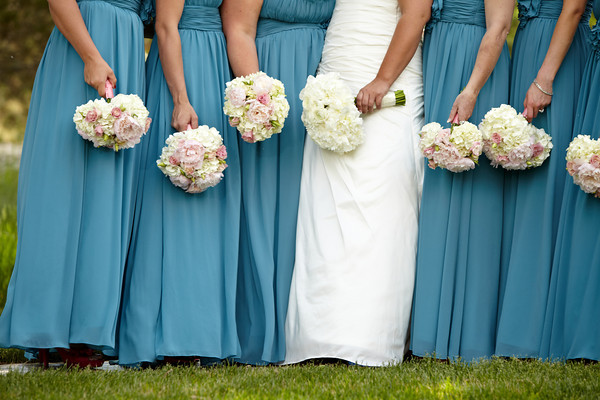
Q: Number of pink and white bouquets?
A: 6